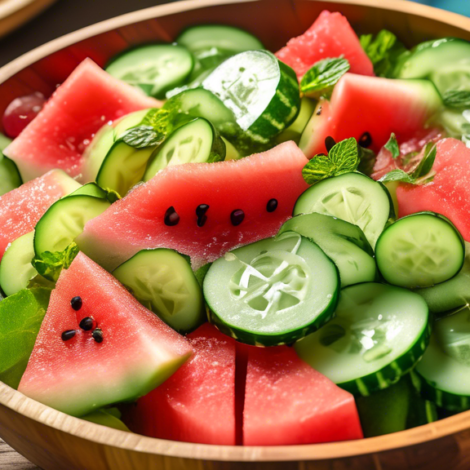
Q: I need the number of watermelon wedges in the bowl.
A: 9